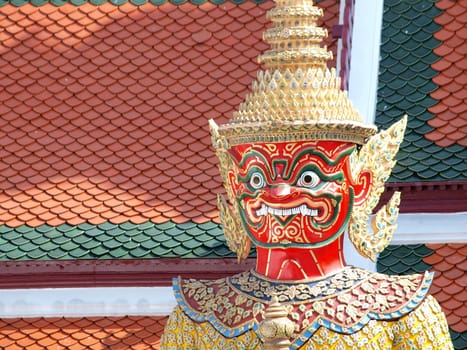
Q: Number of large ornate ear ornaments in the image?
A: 2